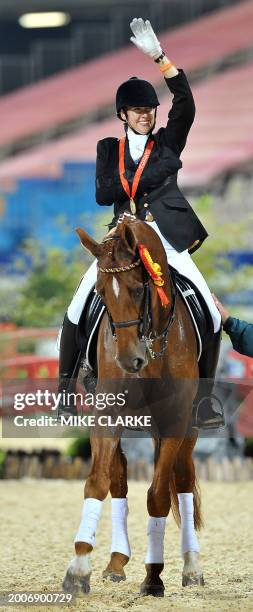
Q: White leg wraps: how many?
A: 4